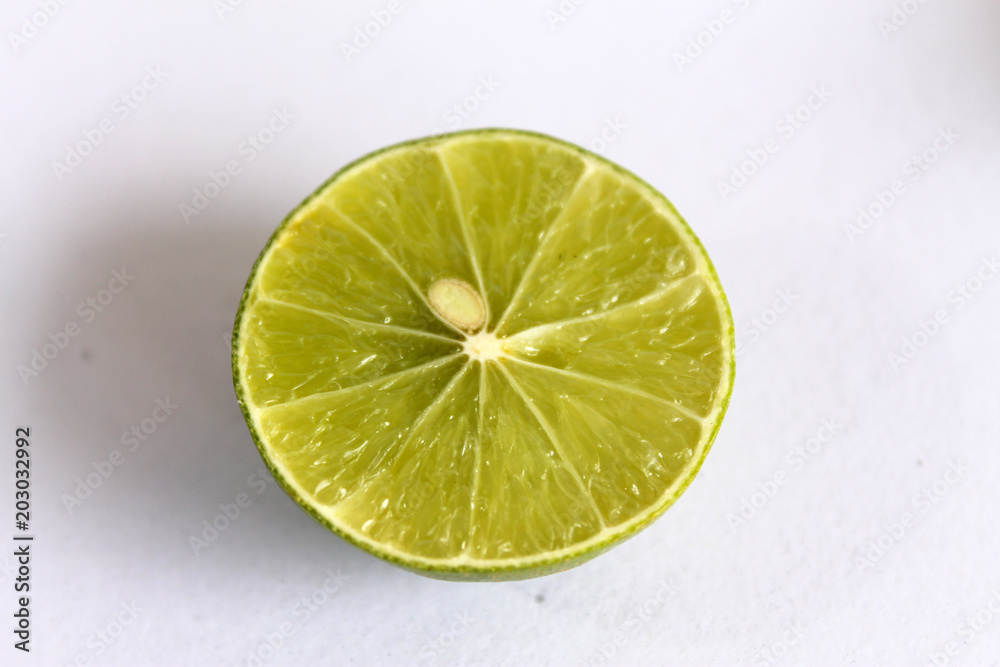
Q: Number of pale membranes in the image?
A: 10